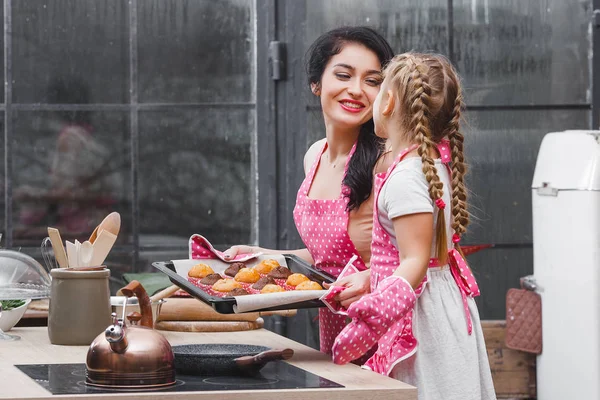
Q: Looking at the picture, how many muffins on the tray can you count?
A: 12